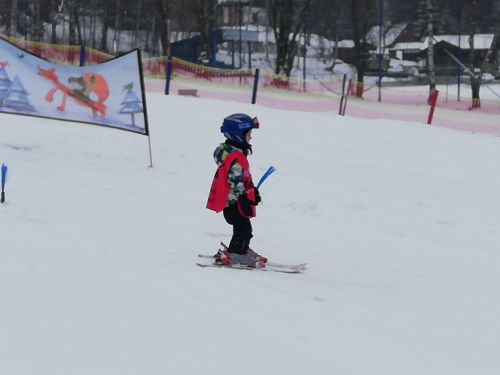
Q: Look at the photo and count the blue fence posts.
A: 3